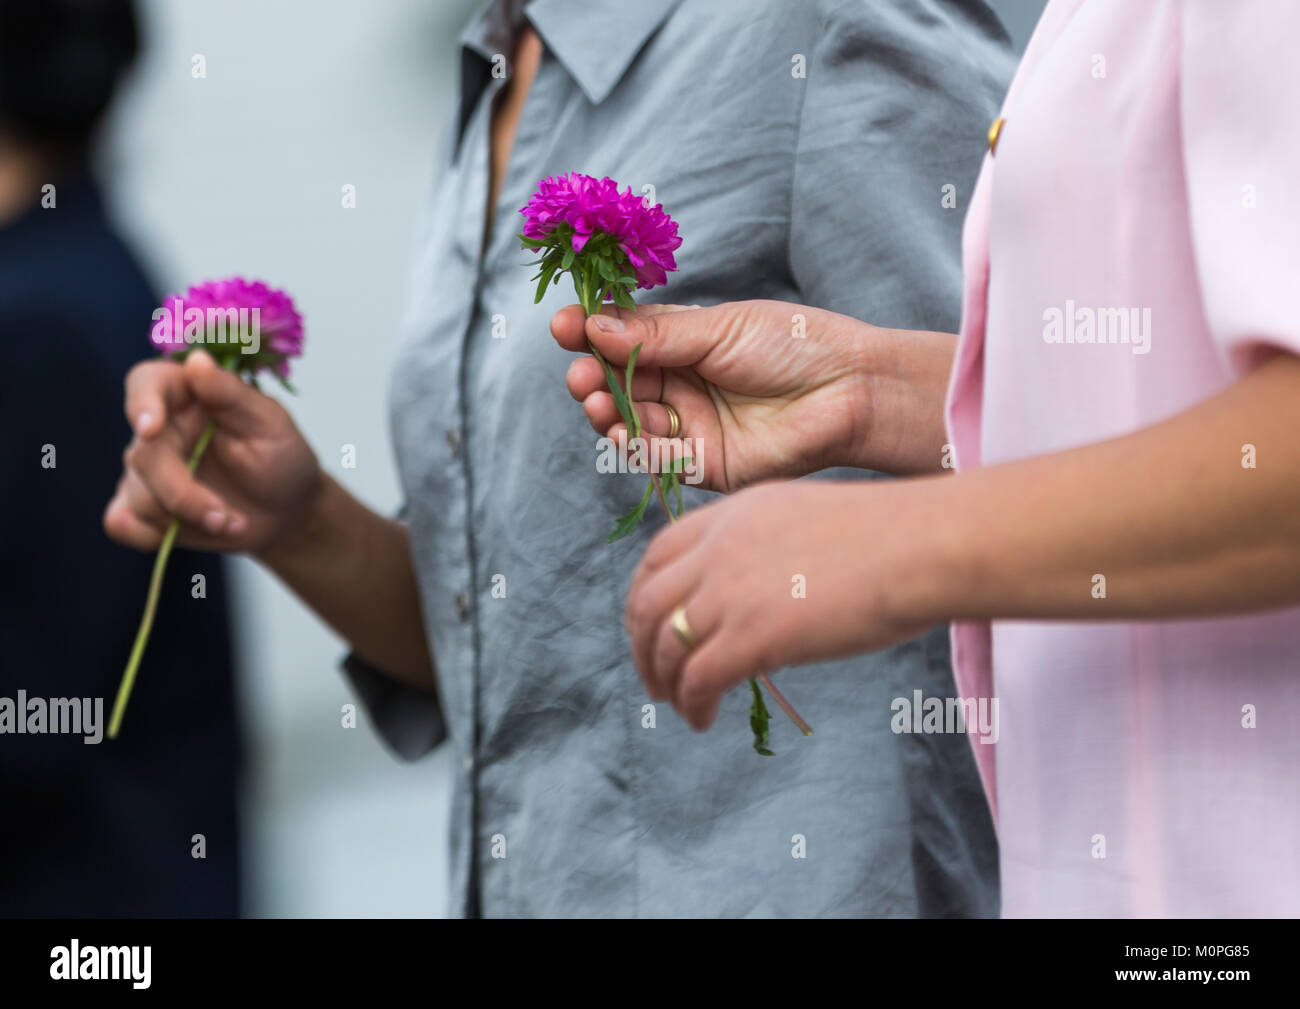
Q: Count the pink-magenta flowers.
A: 2